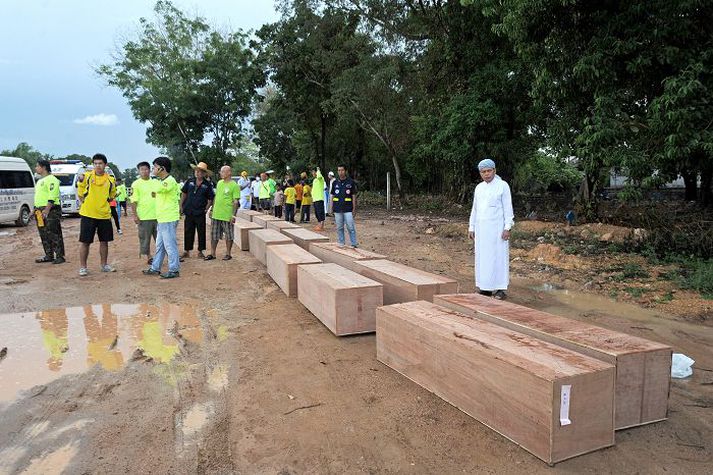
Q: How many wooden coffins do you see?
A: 12